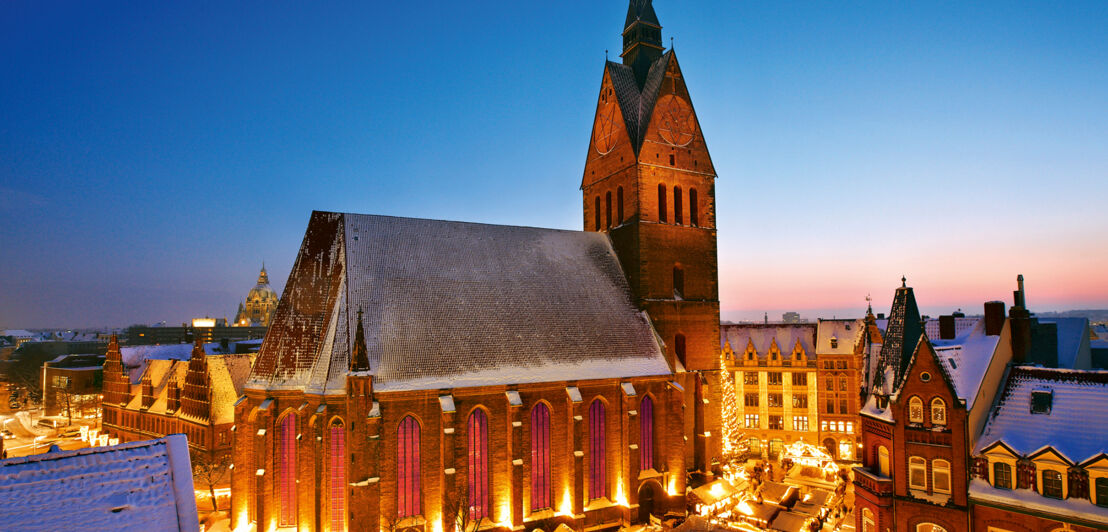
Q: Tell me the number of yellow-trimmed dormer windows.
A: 3